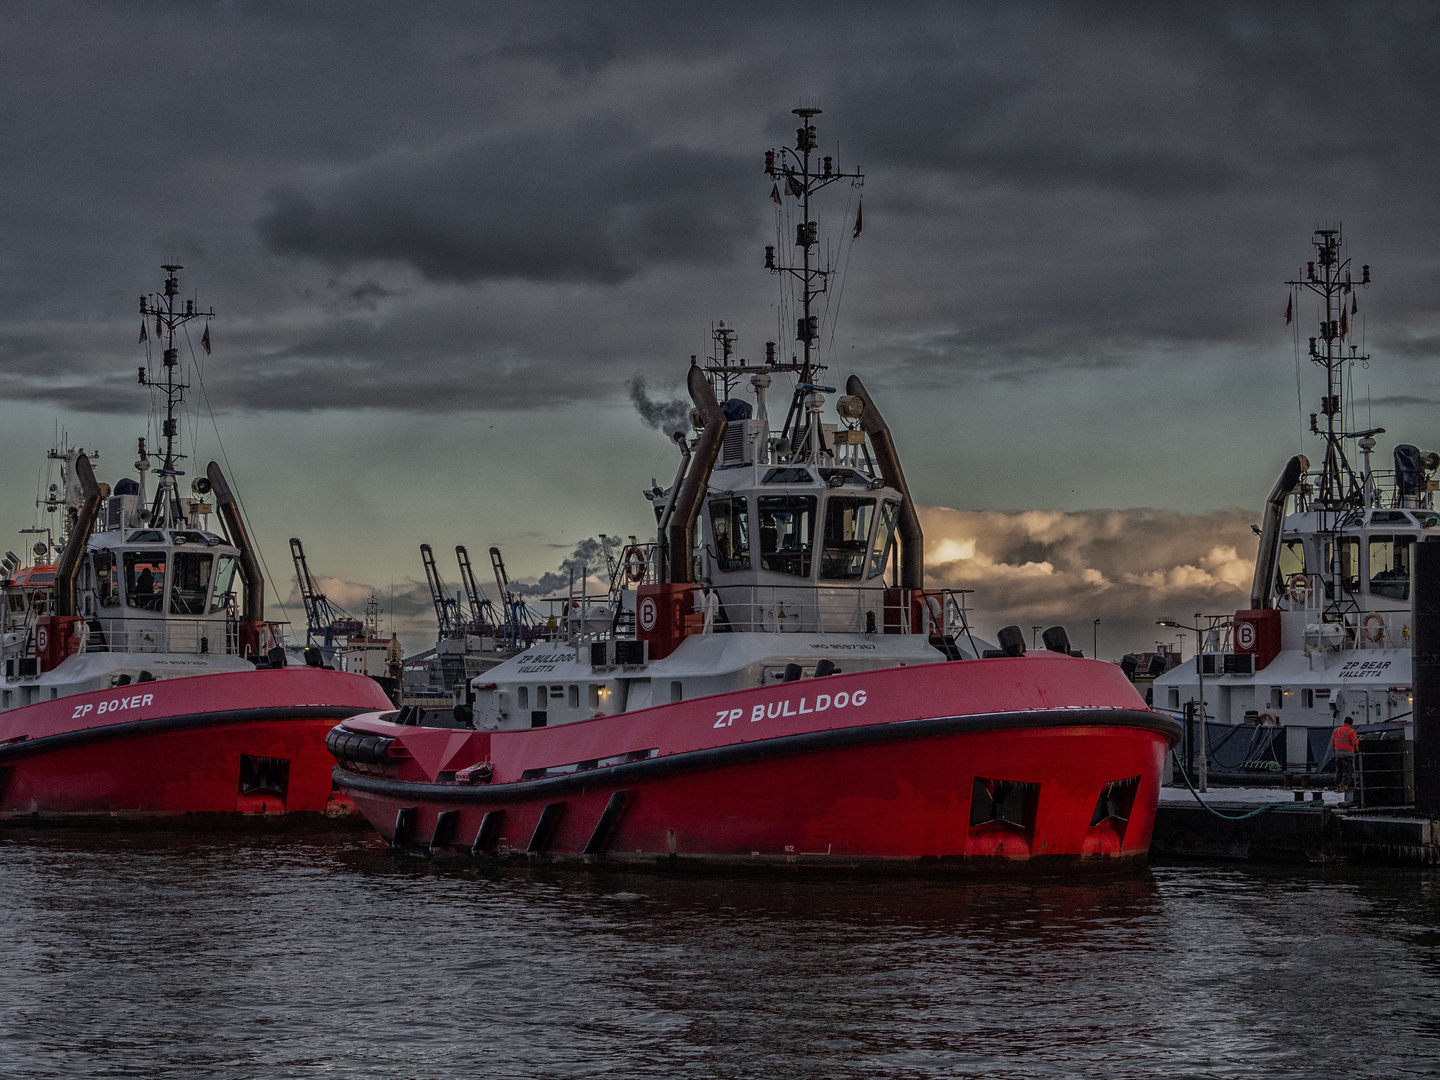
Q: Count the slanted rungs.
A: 5